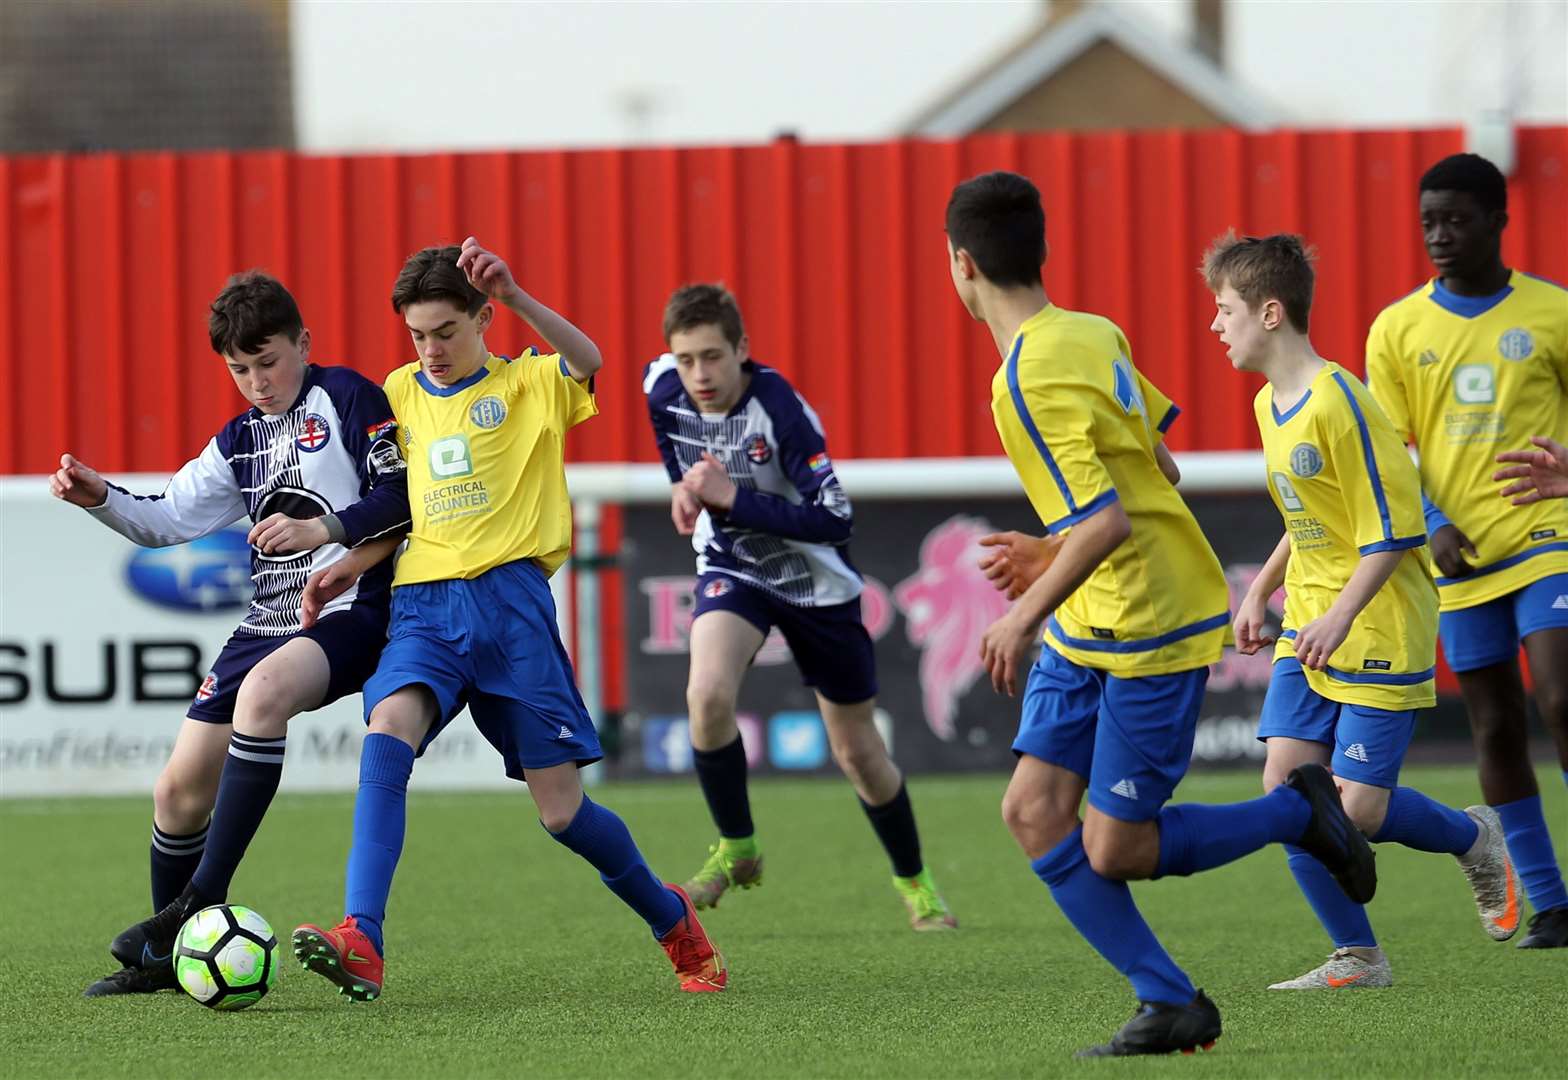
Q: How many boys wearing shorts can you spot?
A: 6